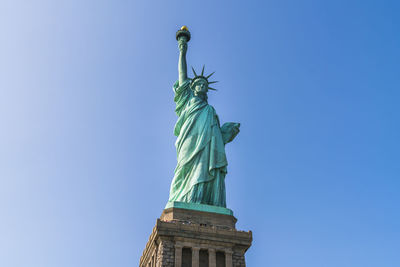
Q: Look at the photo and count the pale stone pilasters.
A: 4